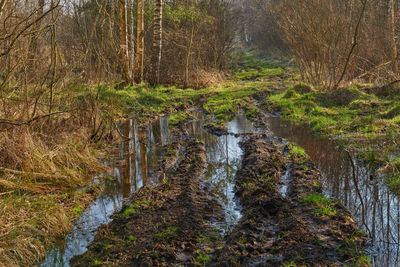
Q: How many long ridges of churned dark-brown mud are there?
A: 2